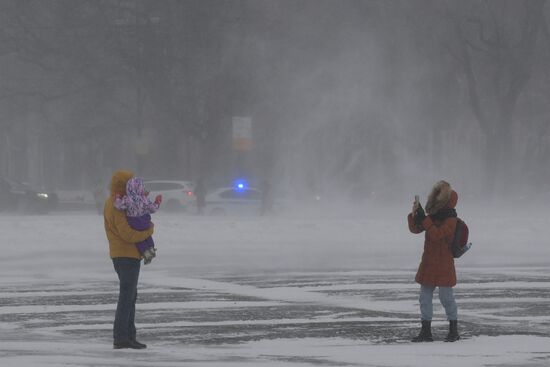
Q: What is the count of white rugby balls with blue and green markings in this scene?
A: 0